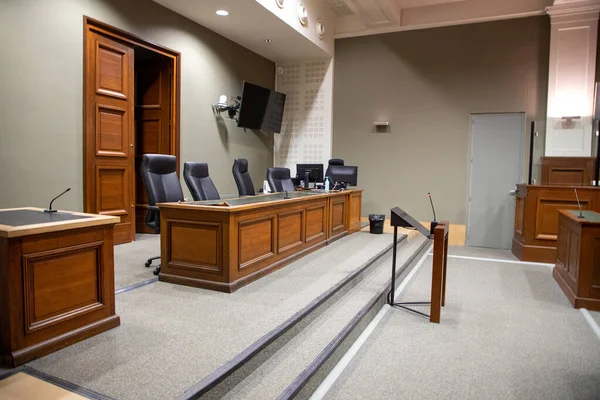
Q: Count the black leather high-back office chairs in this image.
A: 5